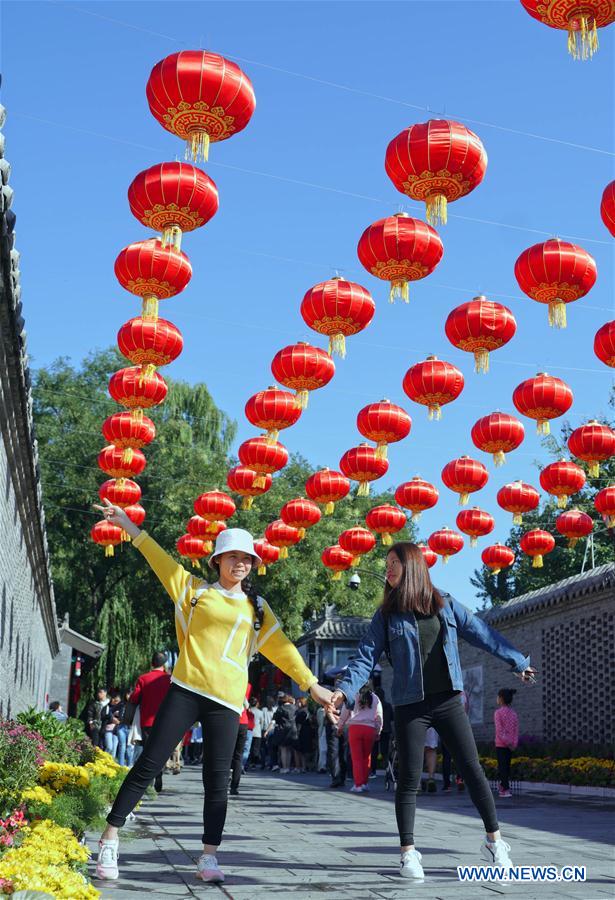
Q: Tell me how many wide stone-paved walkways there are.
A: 1